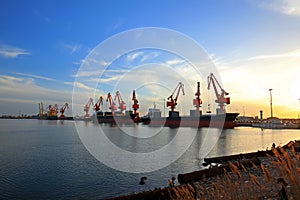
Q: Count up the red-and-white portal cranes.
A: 11